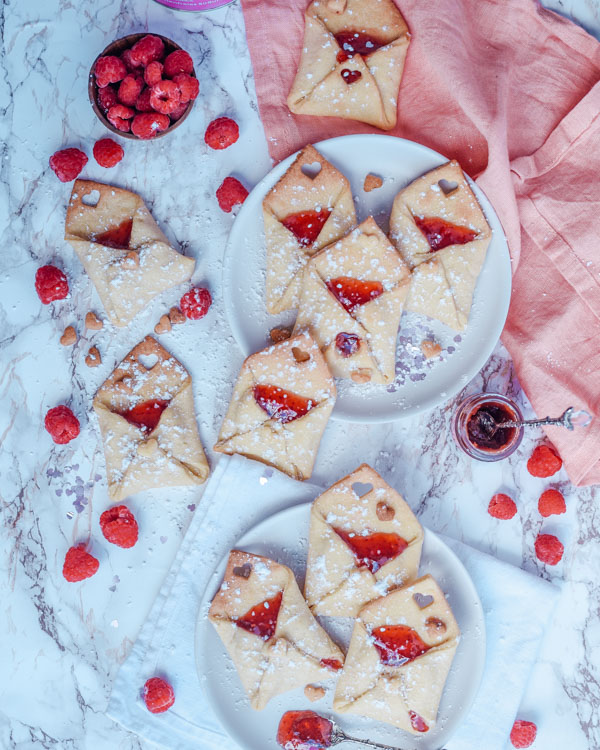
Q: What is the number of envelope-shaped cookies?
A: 10